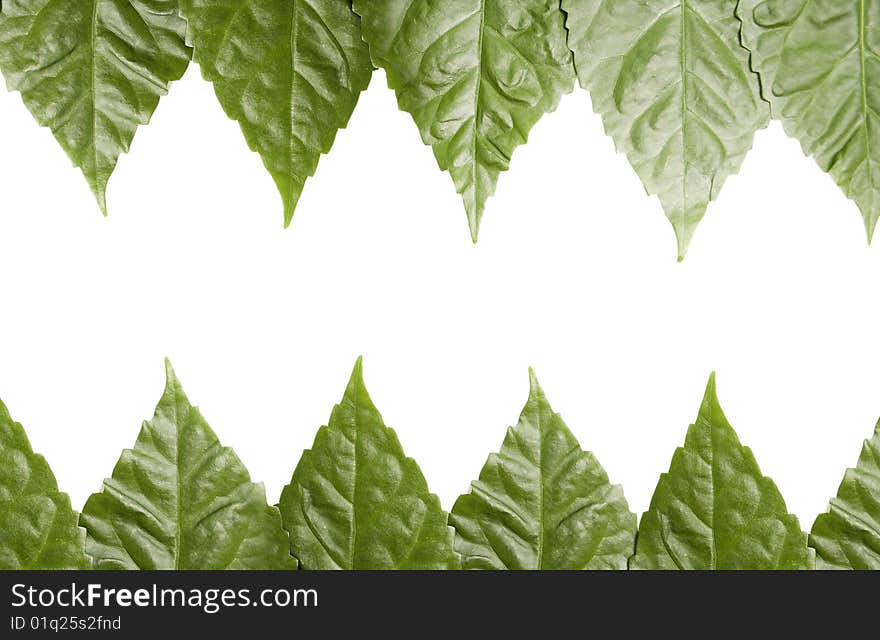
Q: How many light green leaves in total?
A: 2